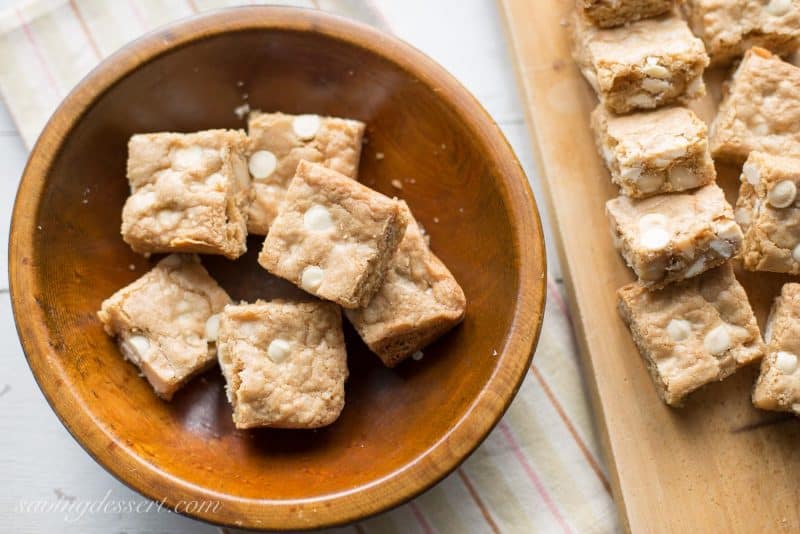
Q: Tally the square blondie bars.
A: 15